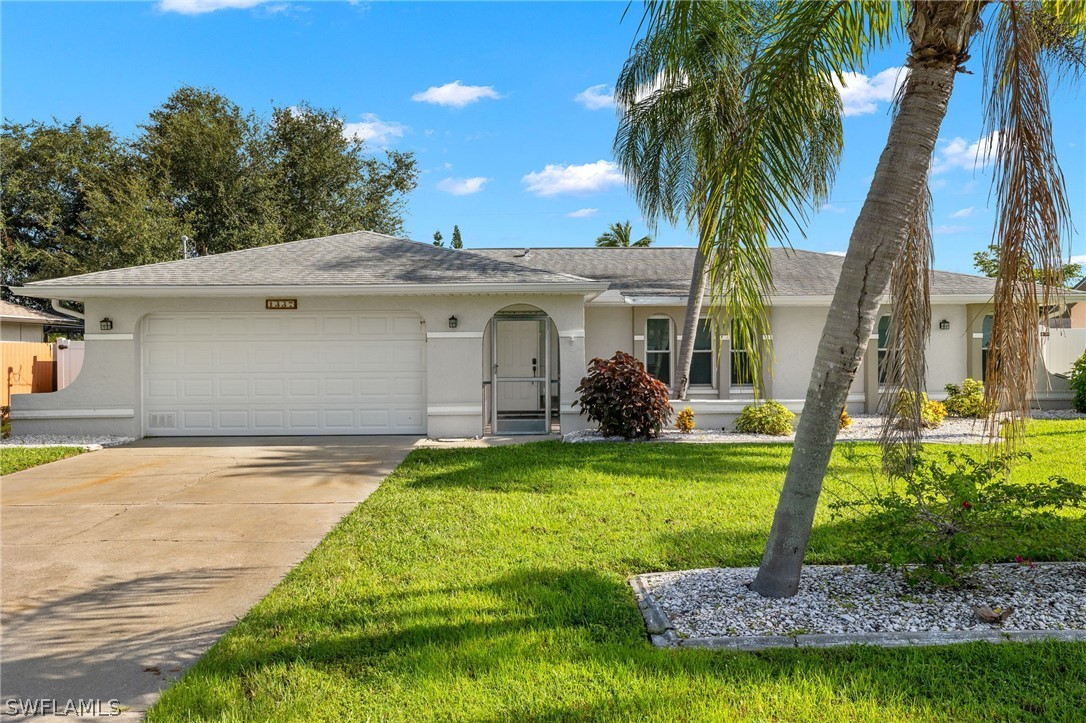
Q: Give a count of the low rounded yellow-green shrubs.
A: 3